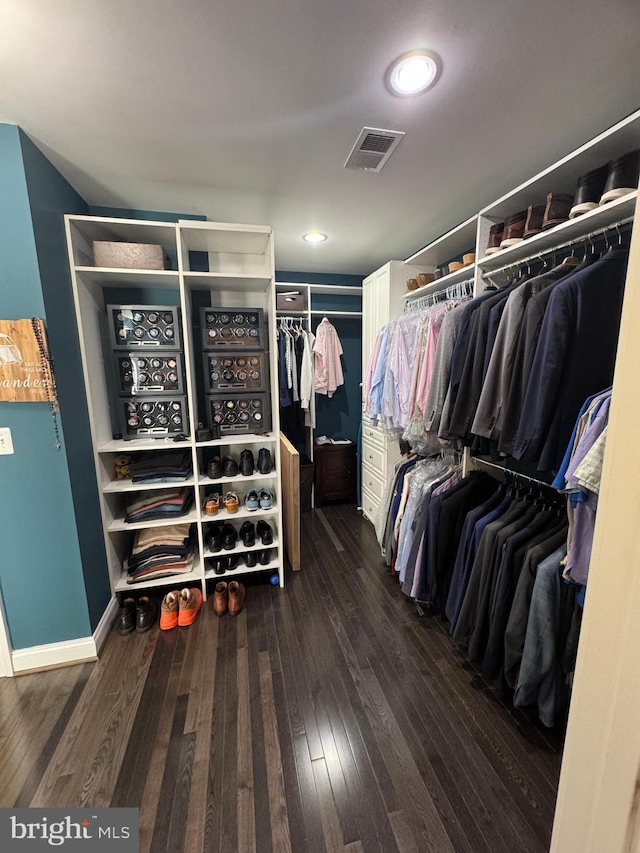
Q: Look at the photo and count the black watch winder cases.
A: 6